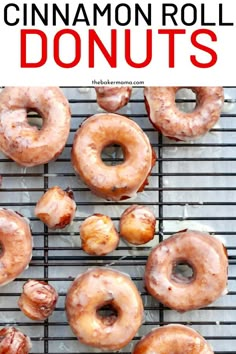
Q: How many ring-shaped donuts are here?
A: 7